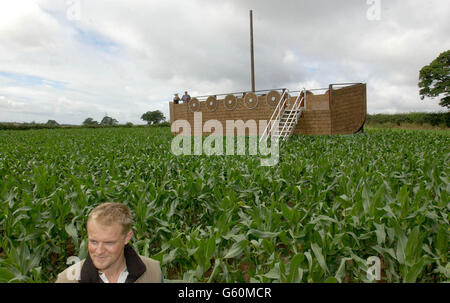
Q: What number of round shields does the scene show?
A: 5